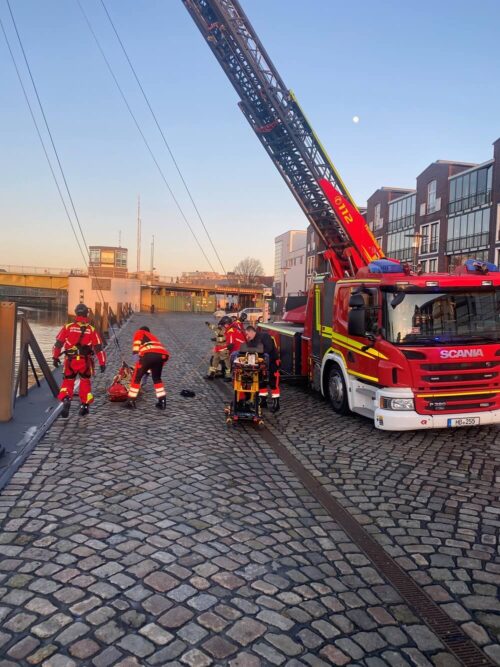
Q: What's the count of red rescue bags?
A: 1